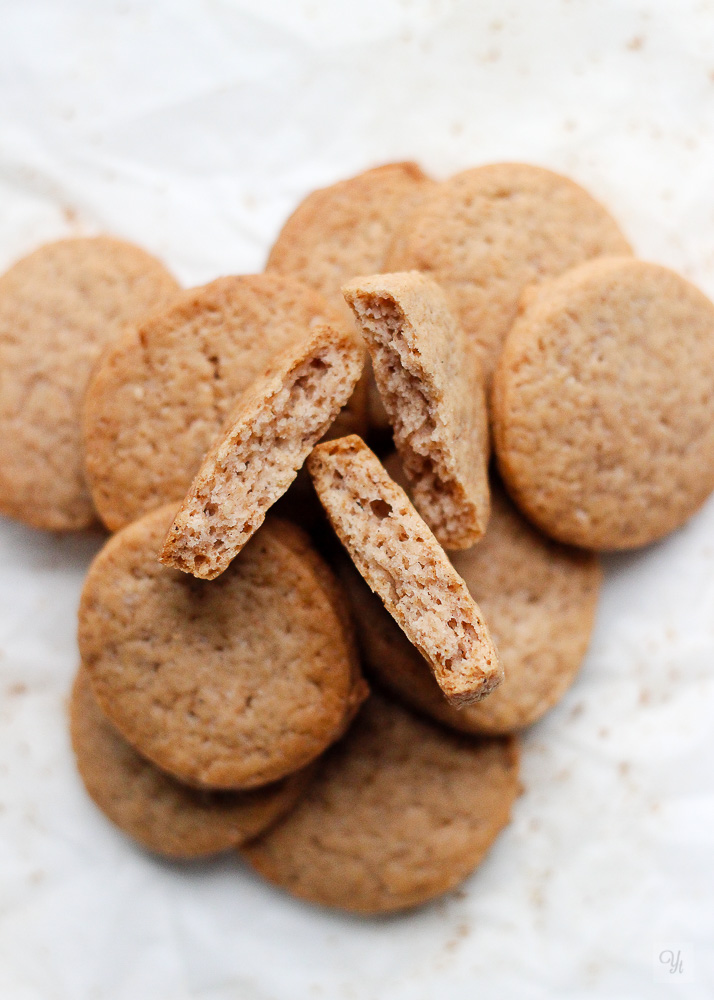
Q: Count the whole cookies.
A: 9